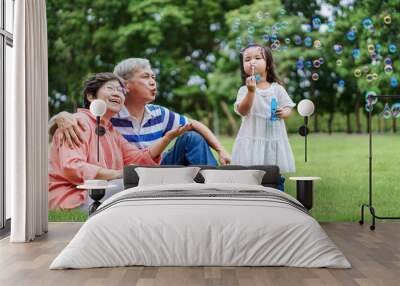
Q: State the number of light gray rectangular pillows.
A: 2